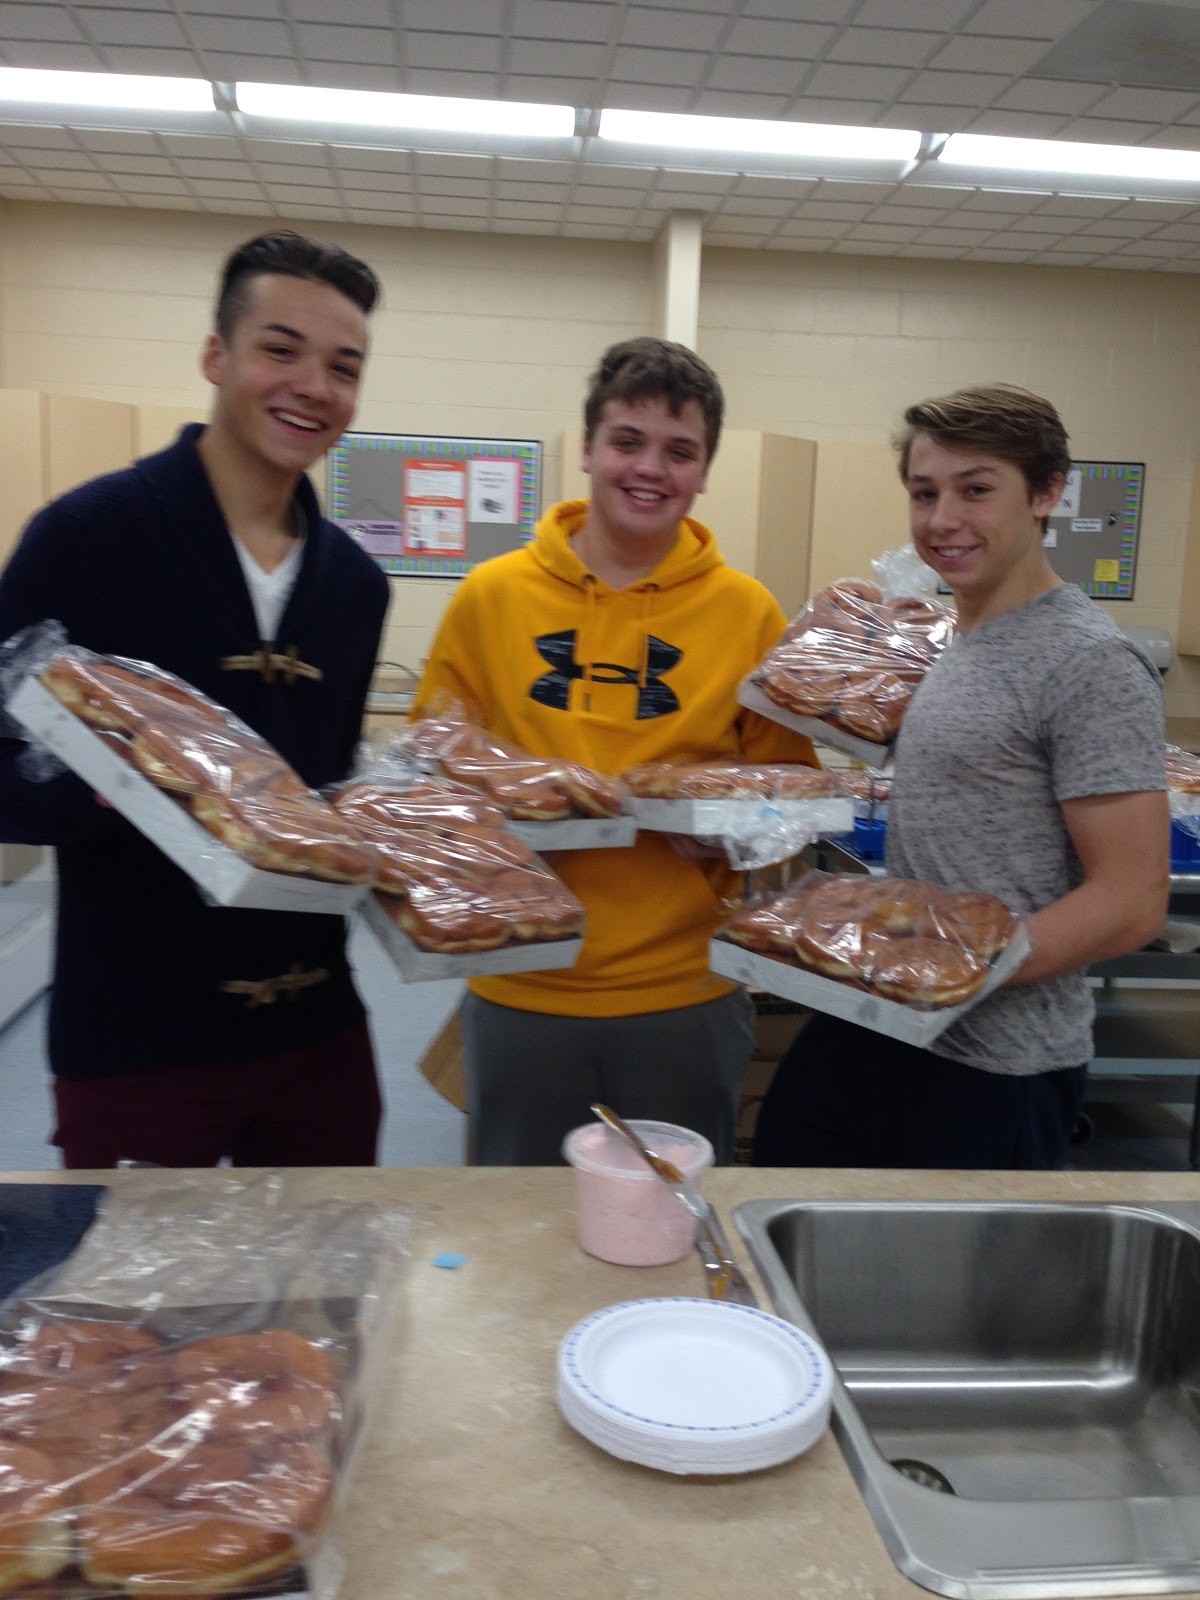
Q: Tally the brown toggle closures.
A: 2